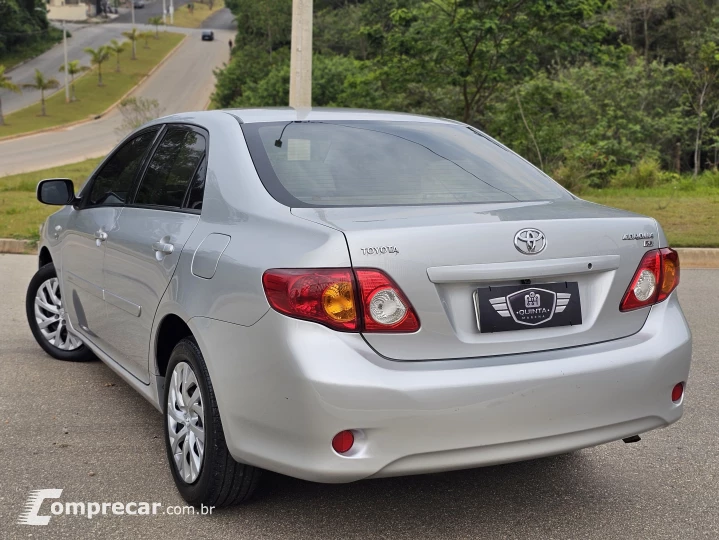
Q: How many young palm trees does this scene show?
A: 8